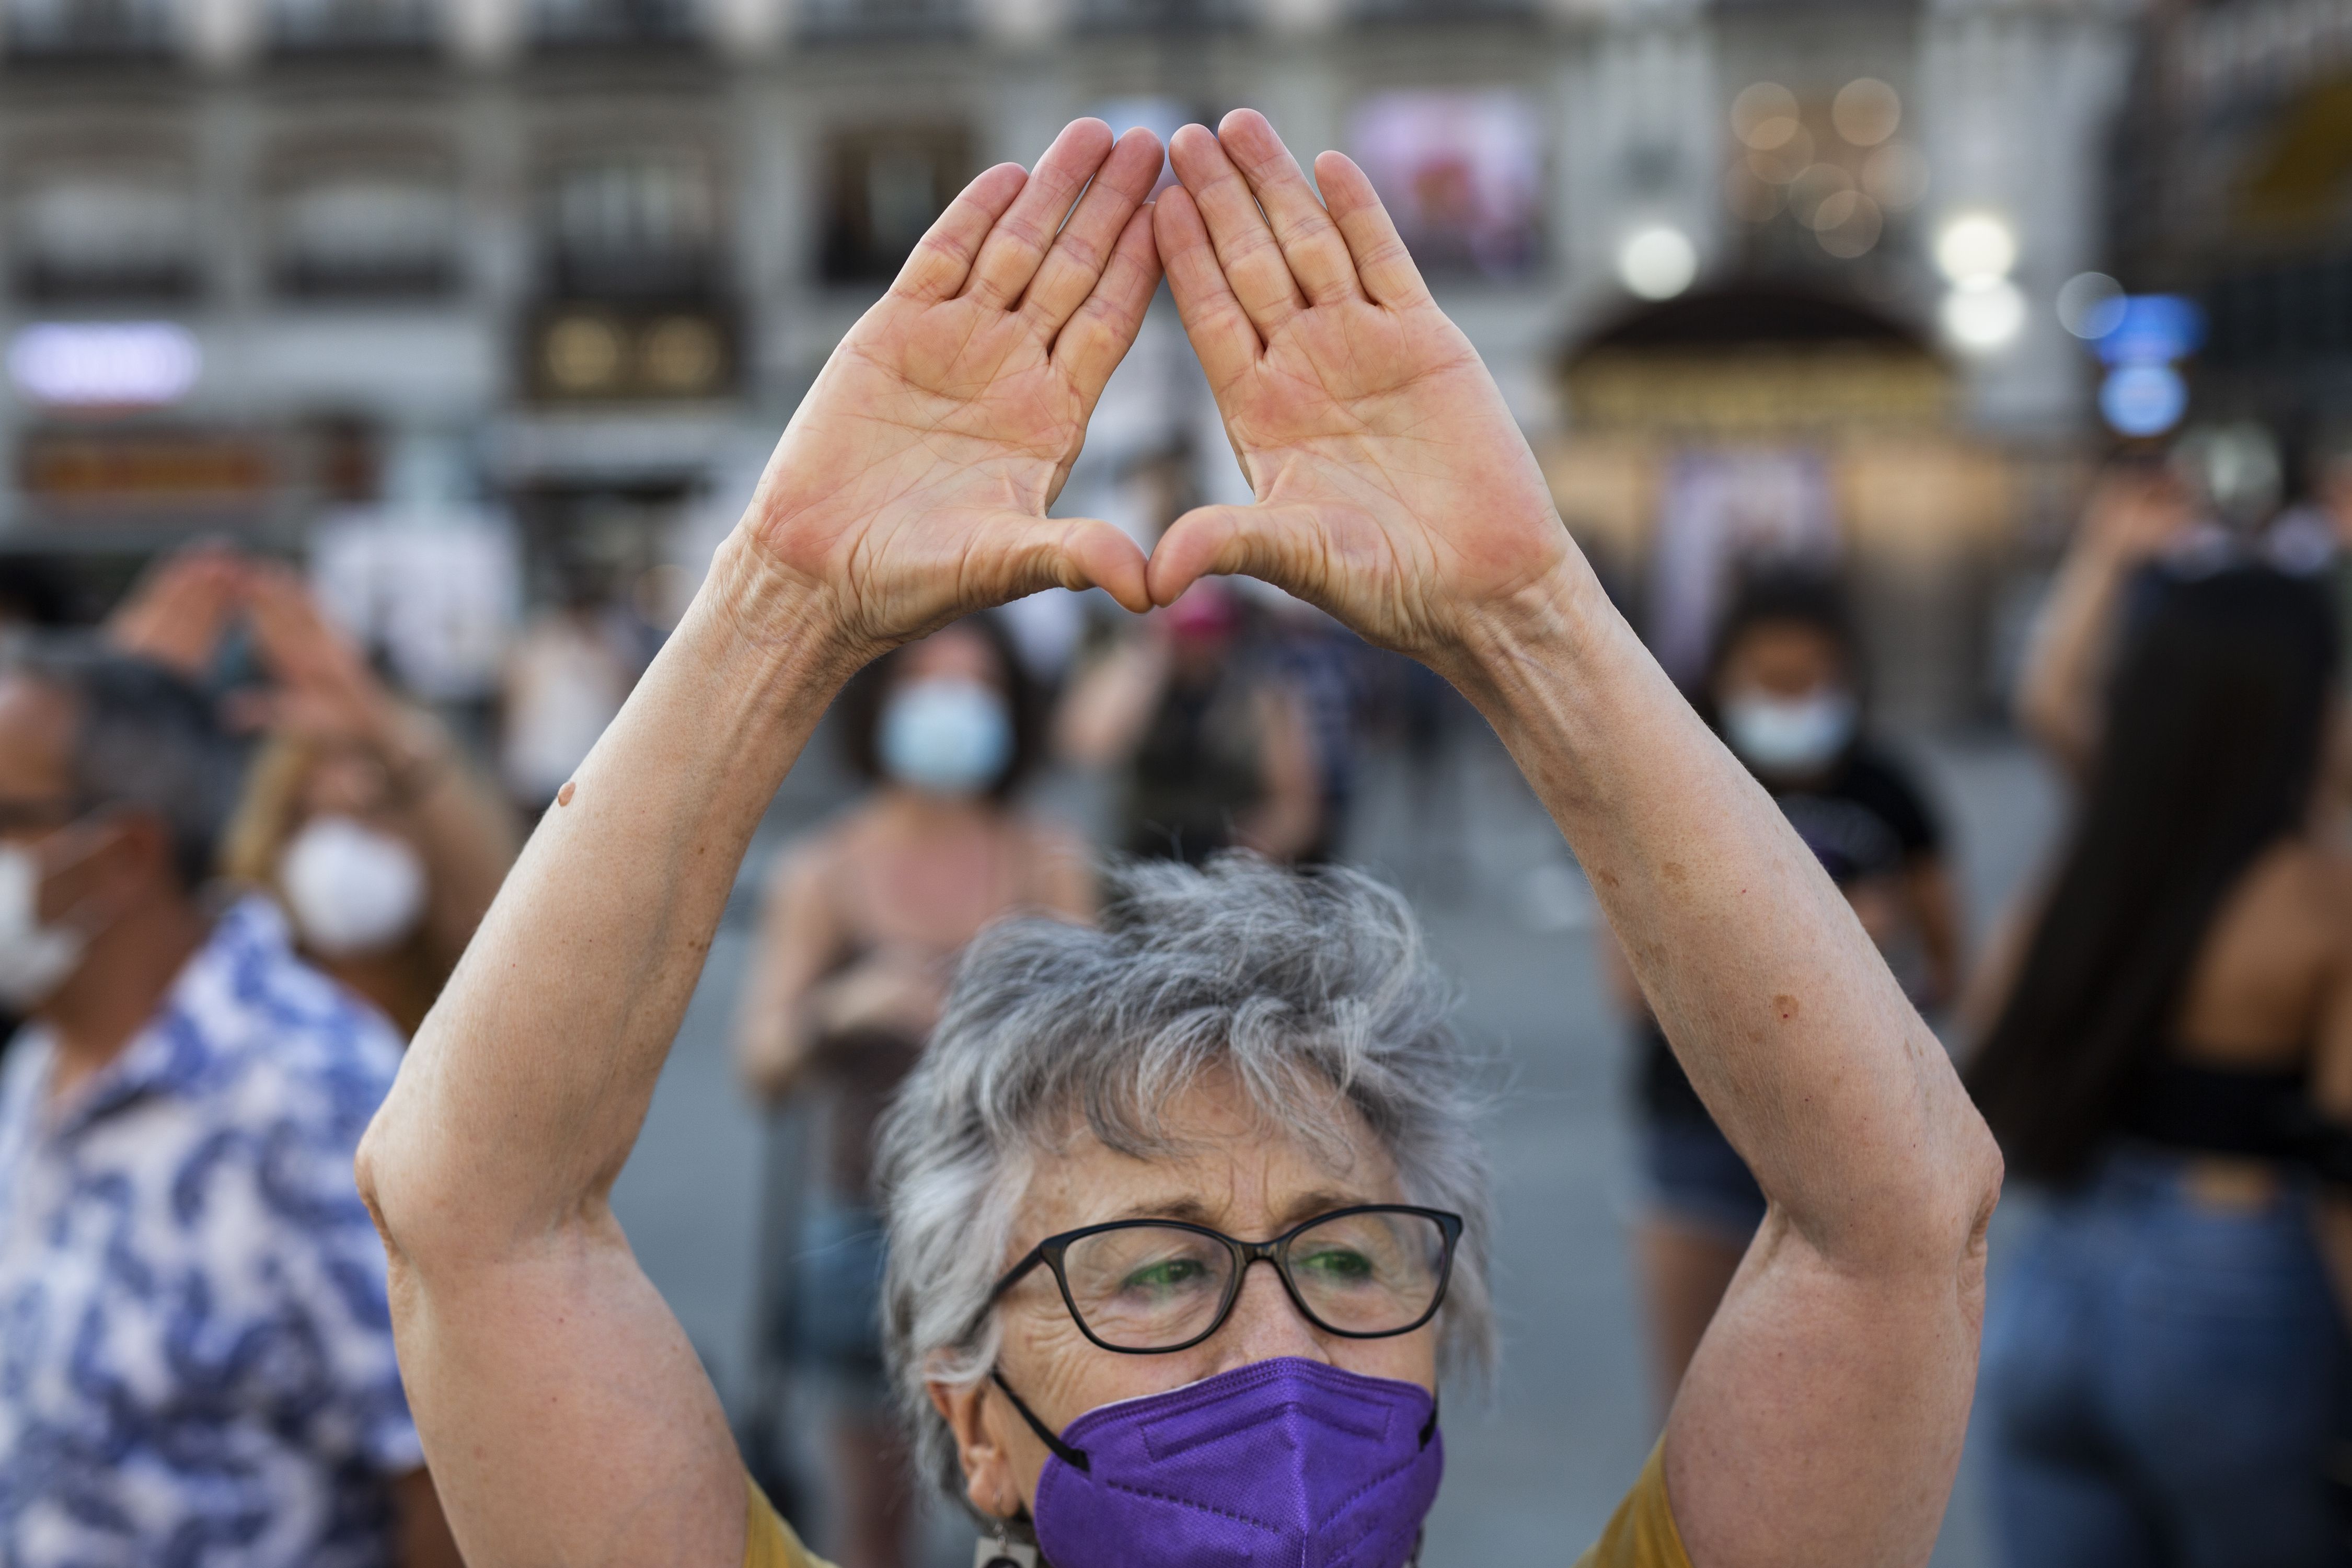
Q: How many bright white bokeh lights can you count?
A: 3